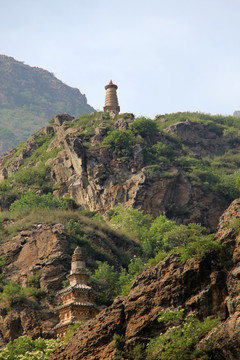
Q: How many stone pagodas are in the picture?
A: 2